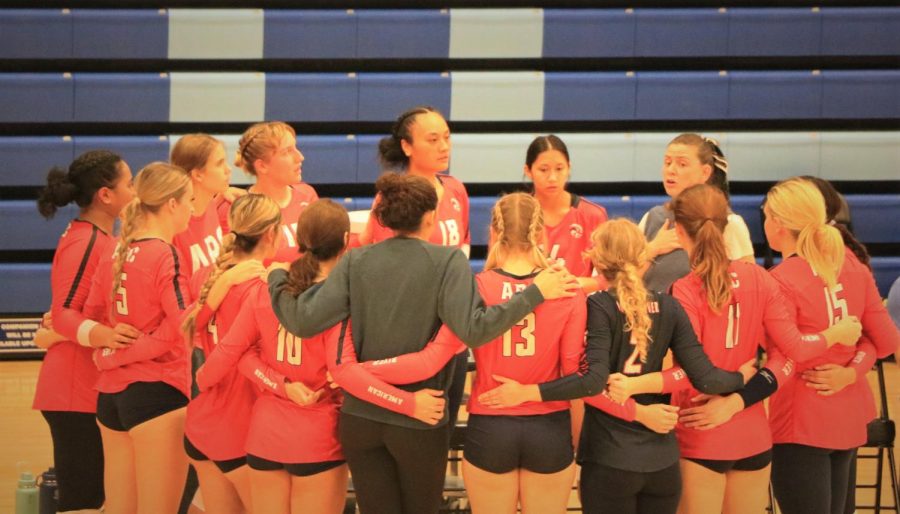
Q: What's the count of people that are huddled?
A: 15